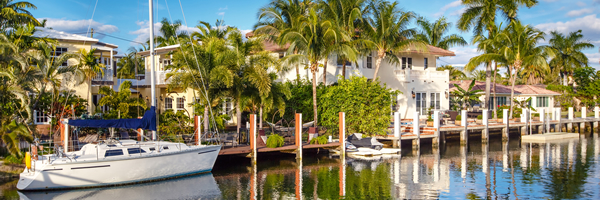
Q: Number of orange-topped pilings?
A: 6